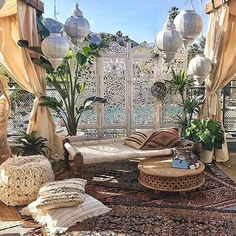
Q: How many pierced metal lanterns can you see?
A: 5